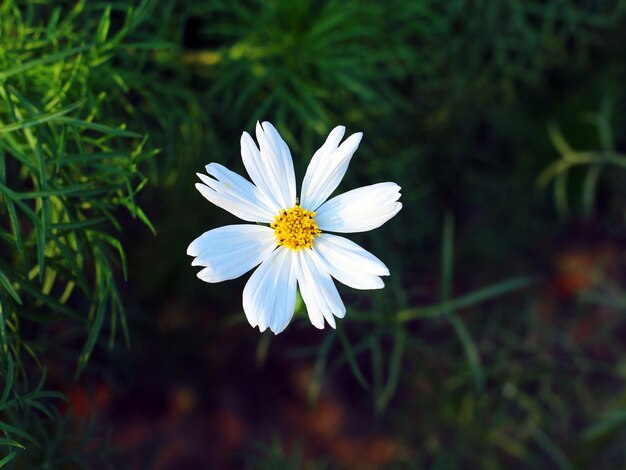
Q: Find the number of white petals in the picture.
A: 8